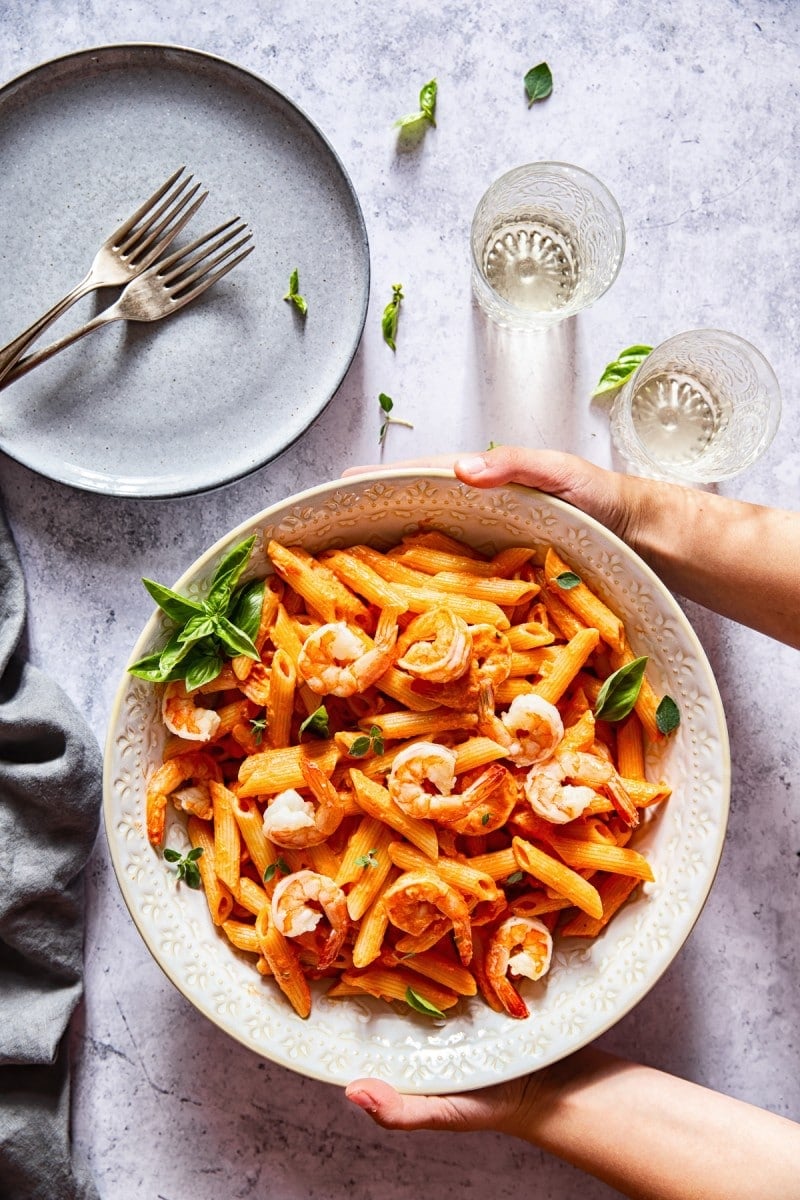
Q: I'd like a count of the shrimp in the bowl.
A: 13